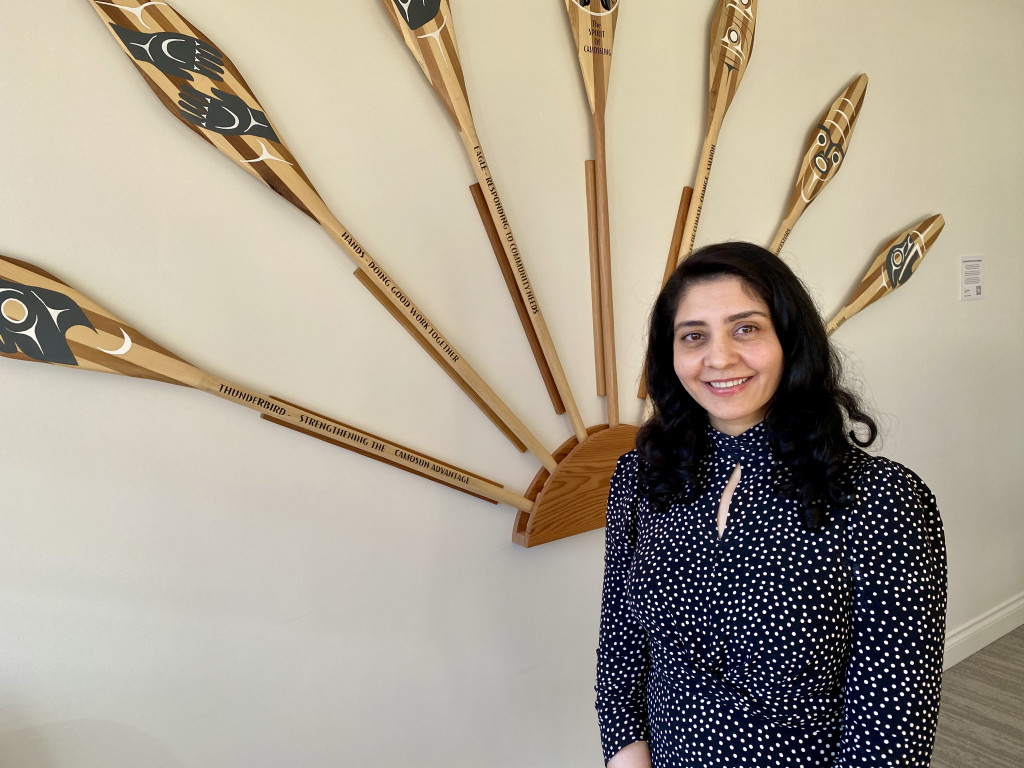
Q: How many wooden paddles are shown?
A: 7